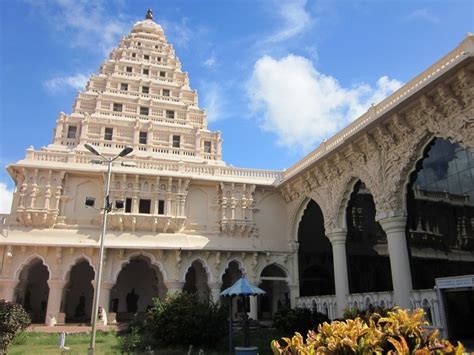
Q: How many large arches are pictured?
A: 3